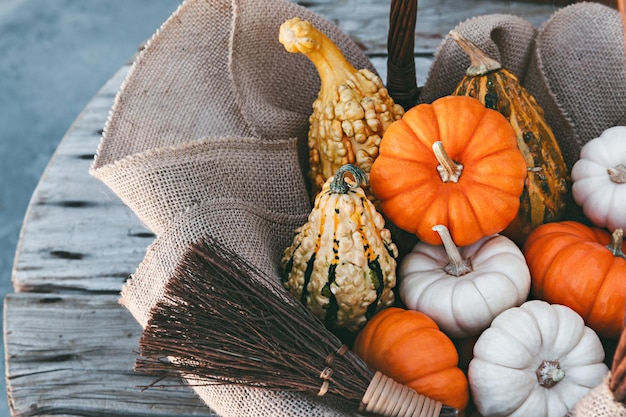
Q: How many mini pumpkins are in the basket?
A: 6